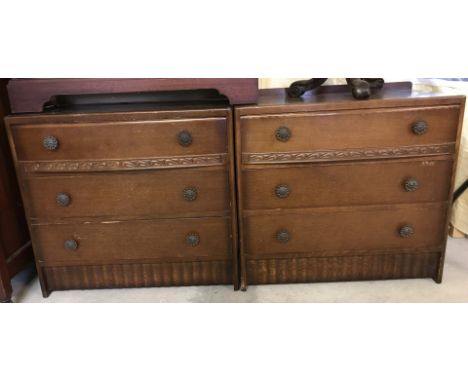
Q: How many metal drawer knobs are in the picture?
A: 12